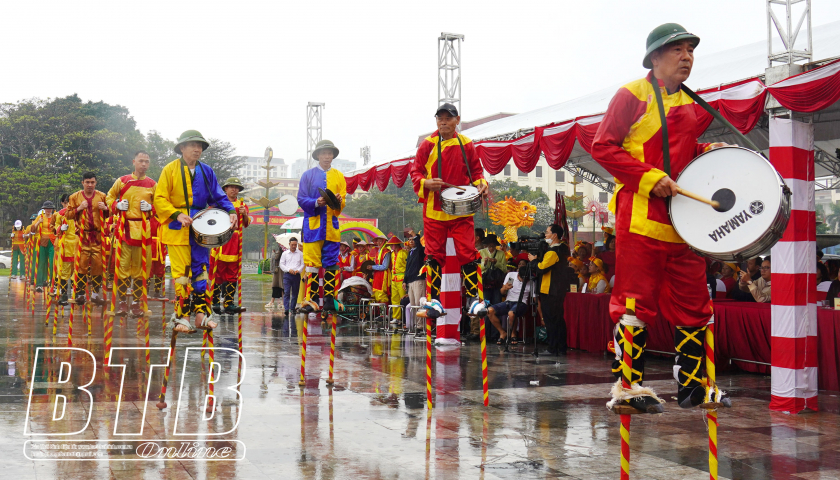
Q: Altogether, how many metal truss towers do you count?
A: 3